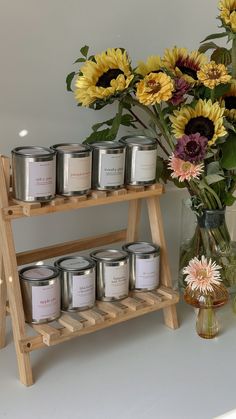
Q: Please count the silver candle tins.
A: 8